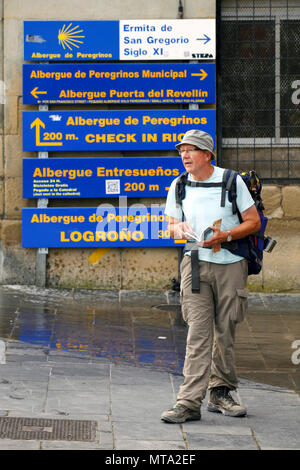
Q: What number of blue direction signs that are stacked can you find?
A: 5